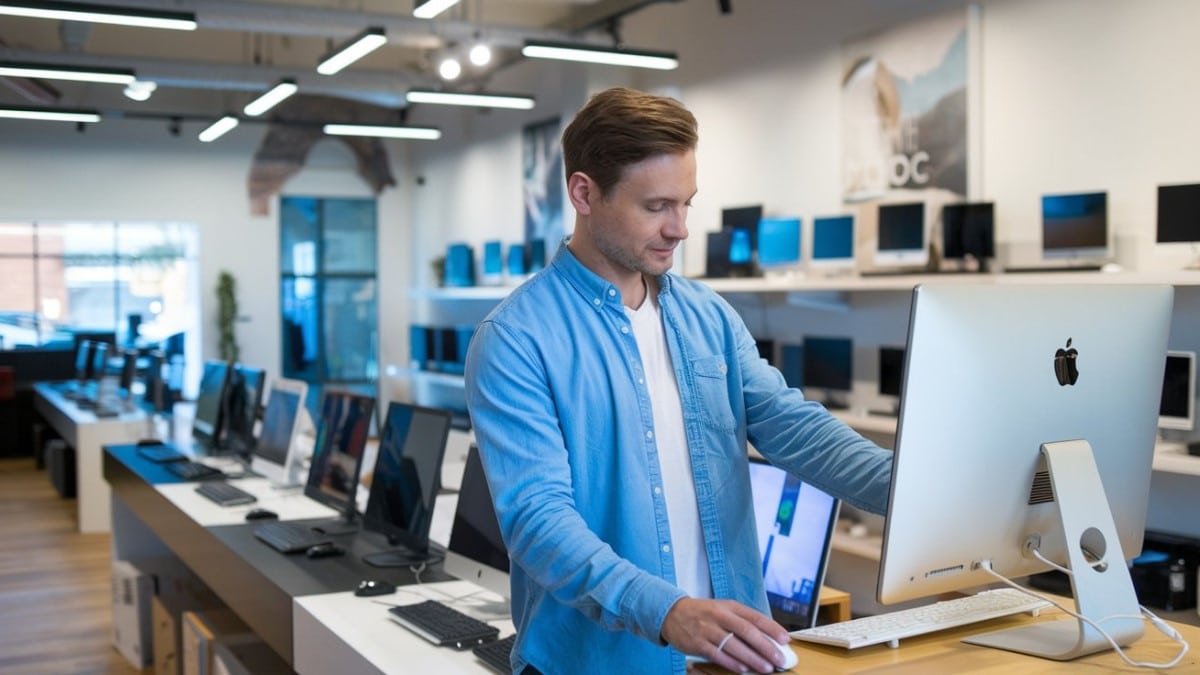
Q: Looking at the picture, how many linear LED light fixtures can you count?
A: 10